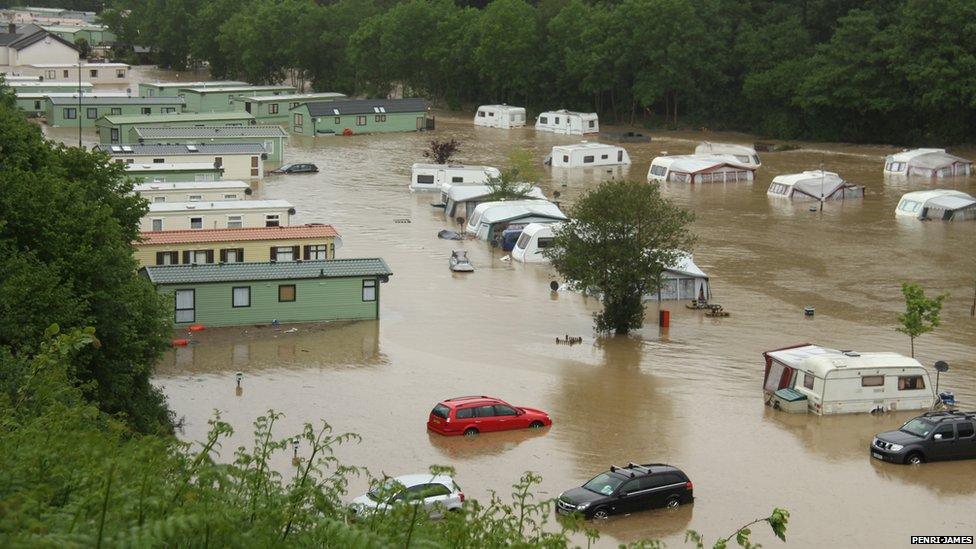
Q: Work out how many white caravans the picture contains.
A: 14